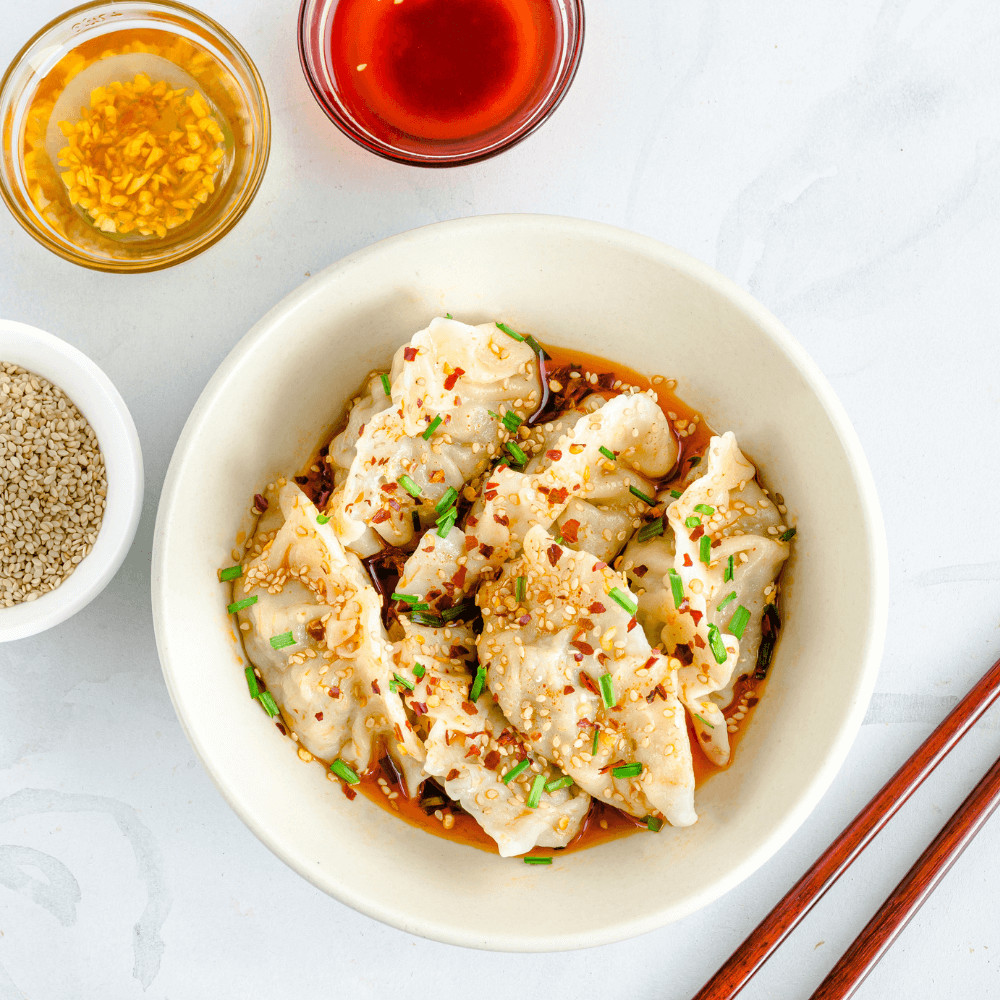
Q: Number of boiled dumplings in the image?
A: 6